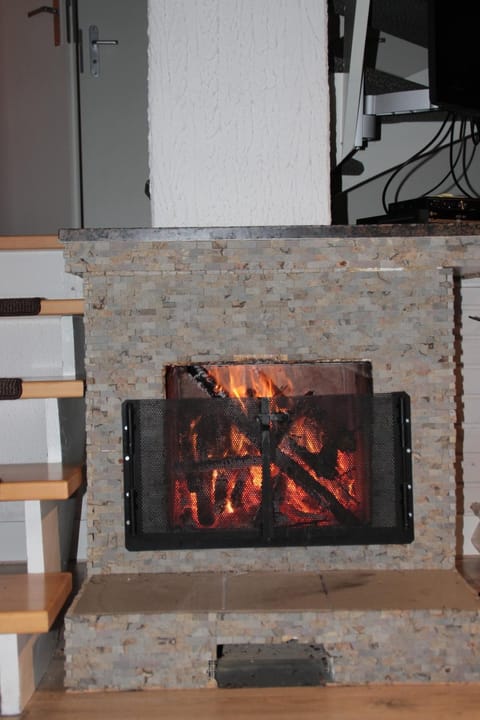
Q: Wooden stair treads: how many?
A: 5